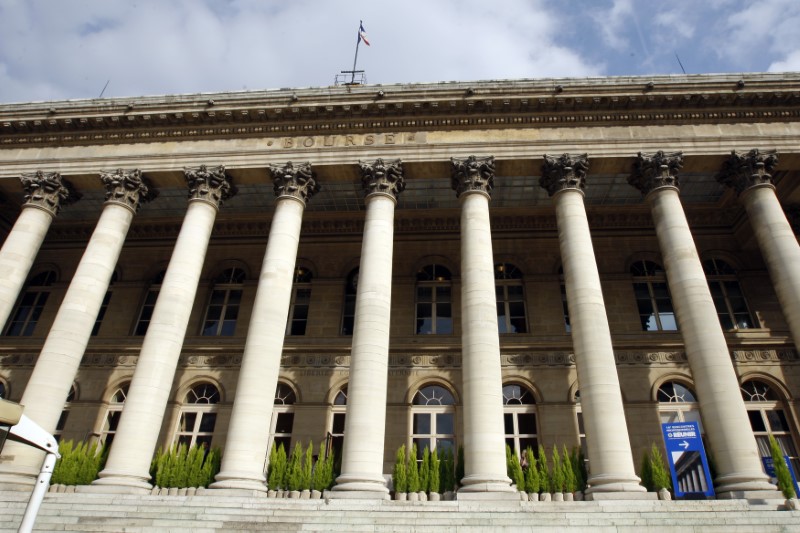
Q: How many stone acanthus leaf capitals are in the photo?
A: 9